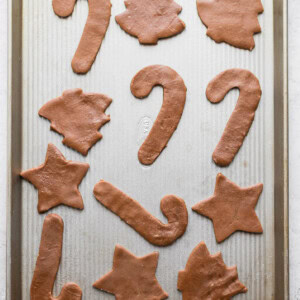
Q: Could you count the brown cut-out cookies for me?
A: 12